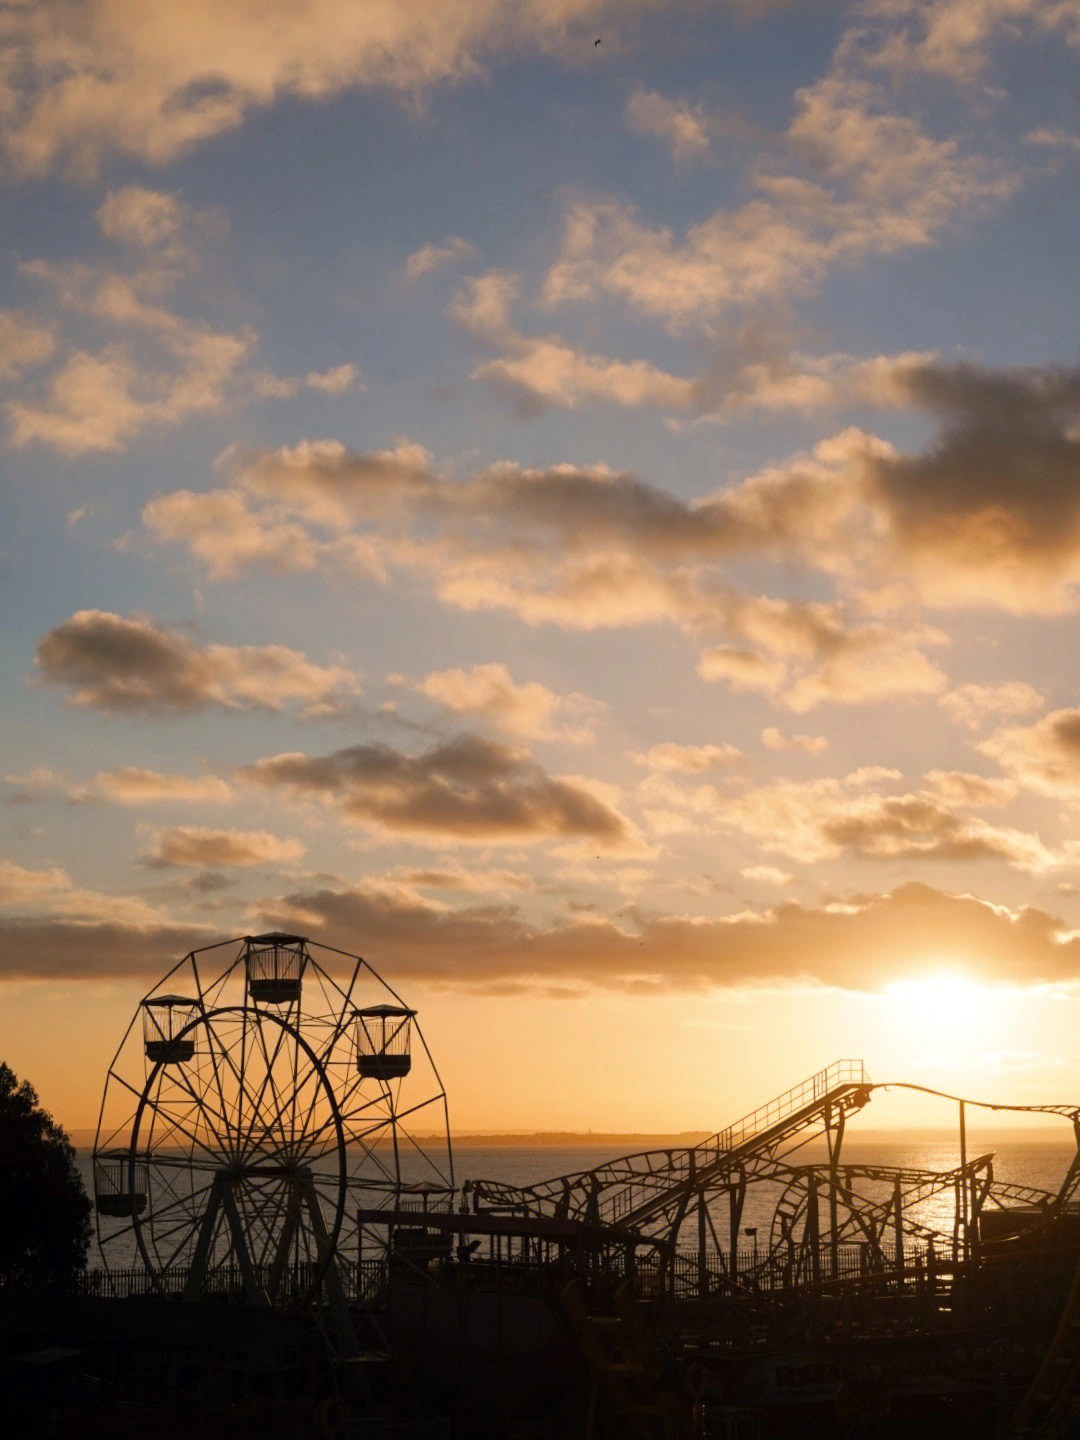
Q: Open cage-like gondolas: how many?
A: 5